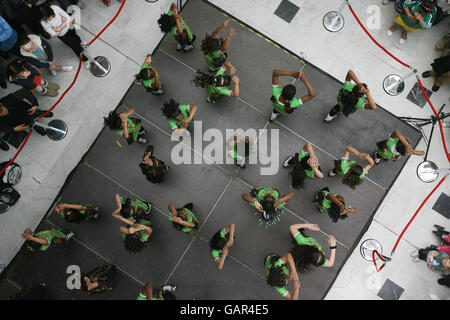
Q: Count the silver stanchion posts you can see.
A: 6